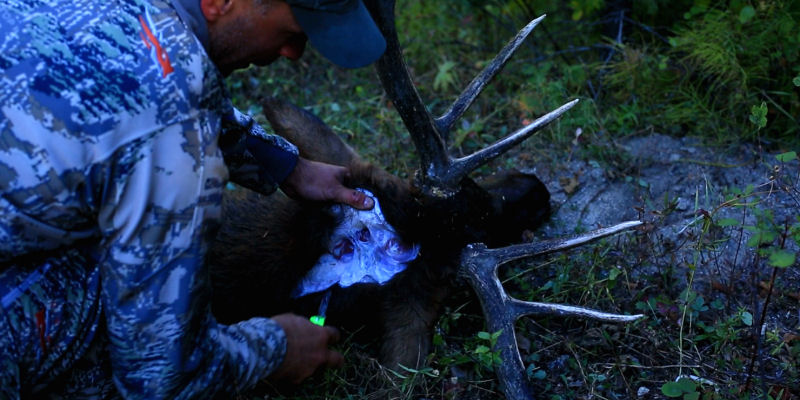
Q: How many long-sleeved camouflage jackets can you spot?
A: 1